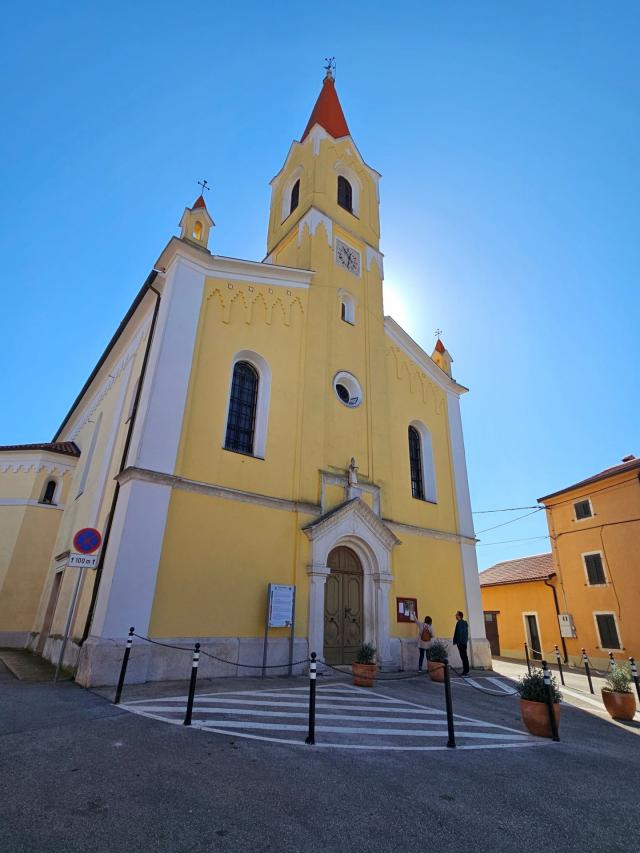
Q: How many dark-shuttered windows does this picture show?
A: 3